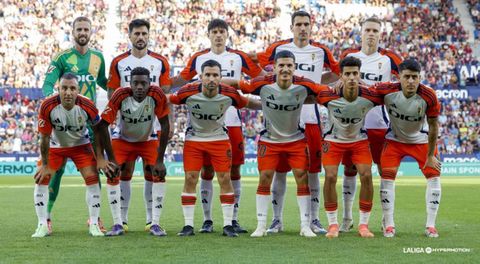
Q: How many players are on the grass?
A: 11